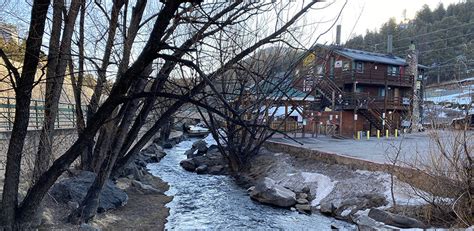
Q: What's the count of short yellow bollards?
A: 5